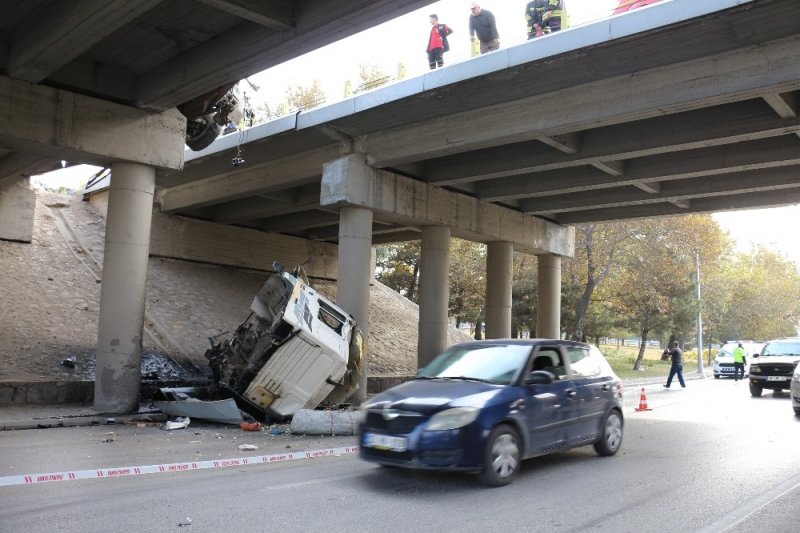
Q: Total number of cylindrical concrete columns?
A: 5